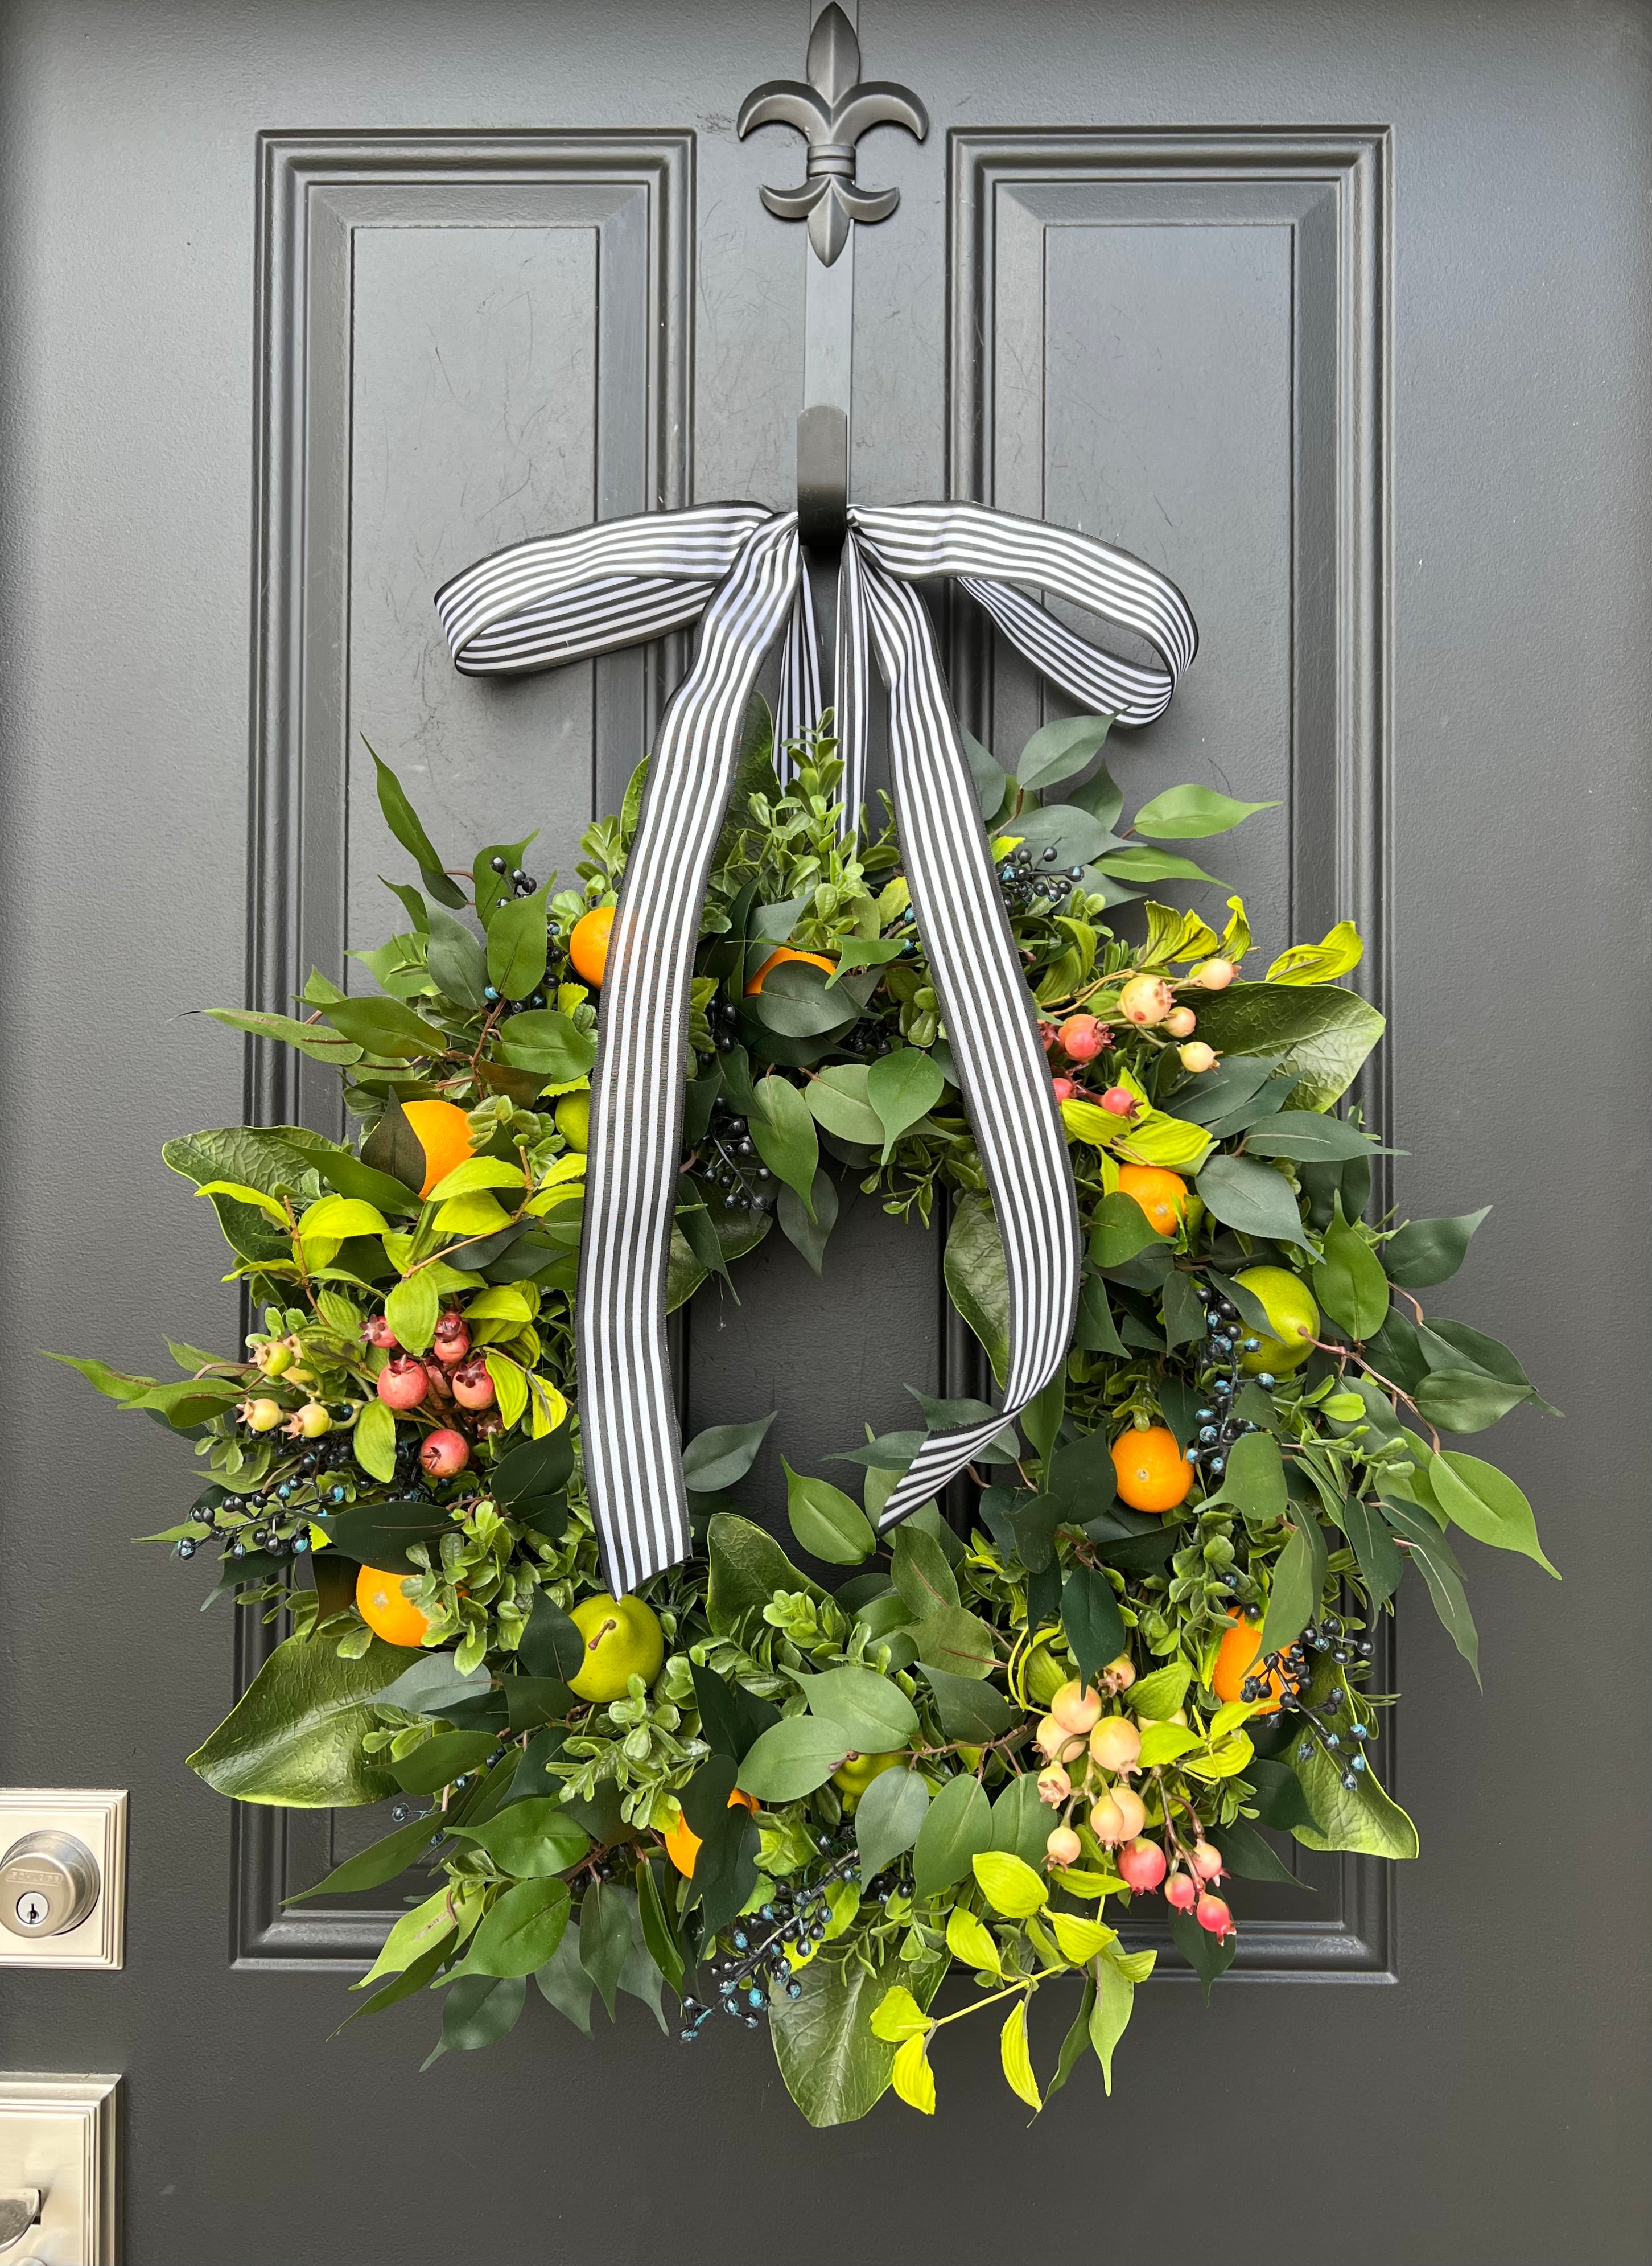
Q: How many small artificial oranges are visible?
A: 8